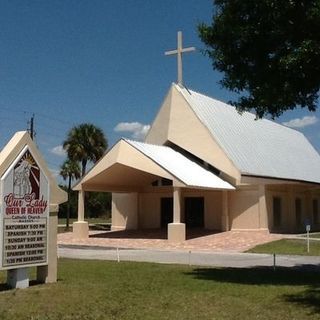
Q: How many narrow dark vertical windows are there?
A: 3